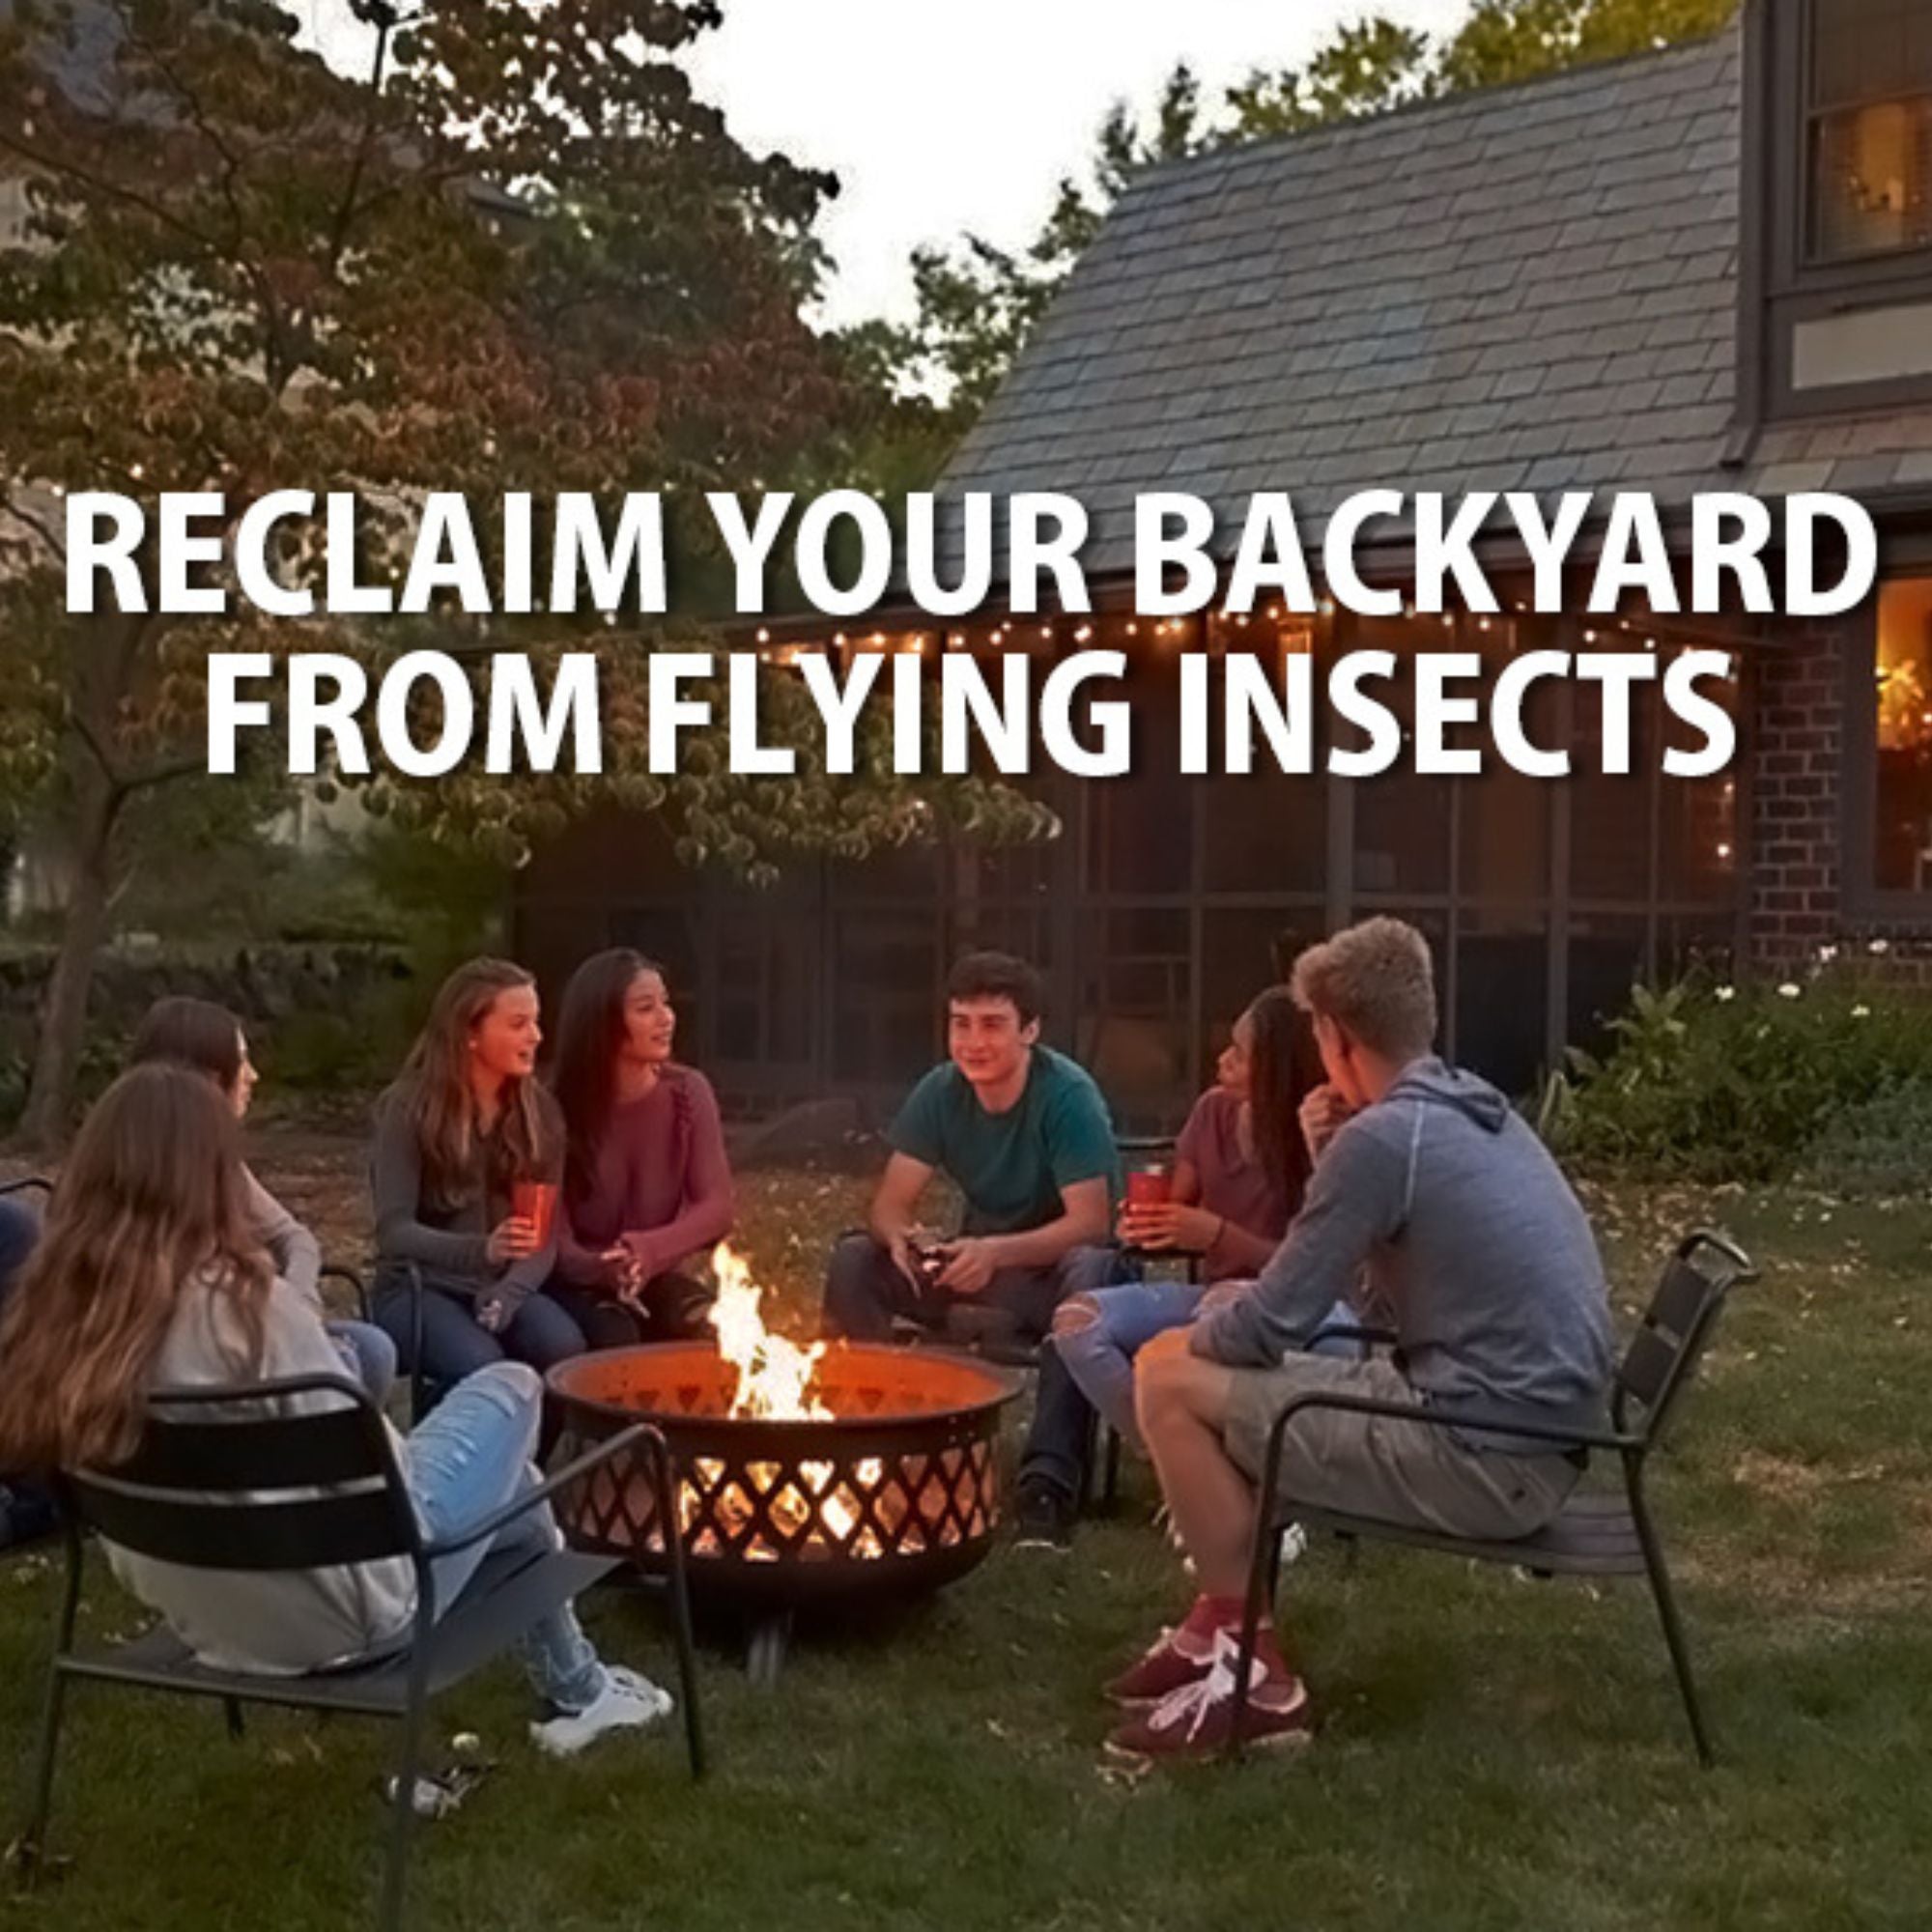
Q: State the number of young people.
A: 7